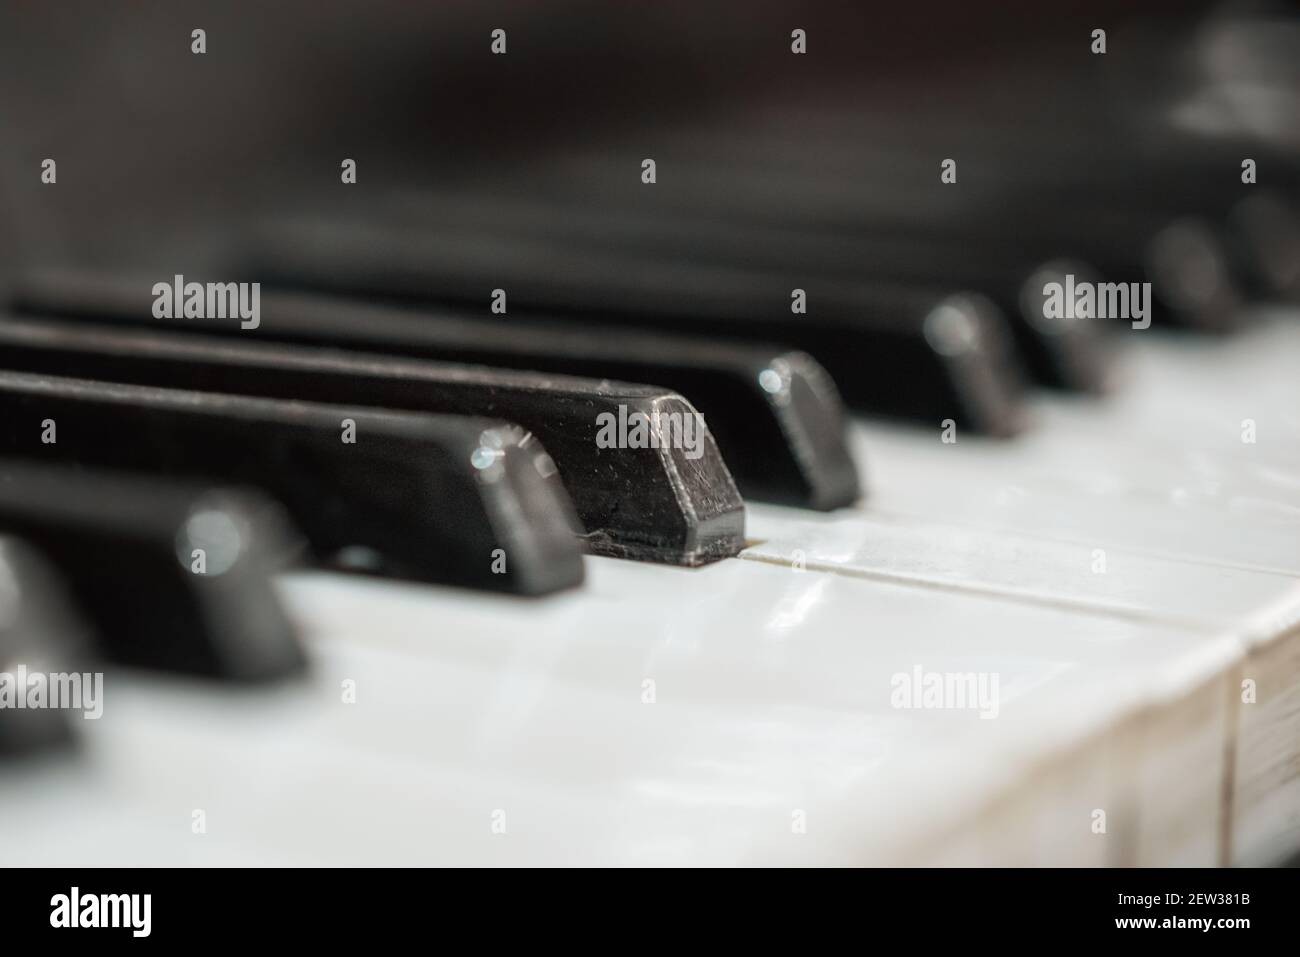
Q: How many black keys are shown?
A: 9